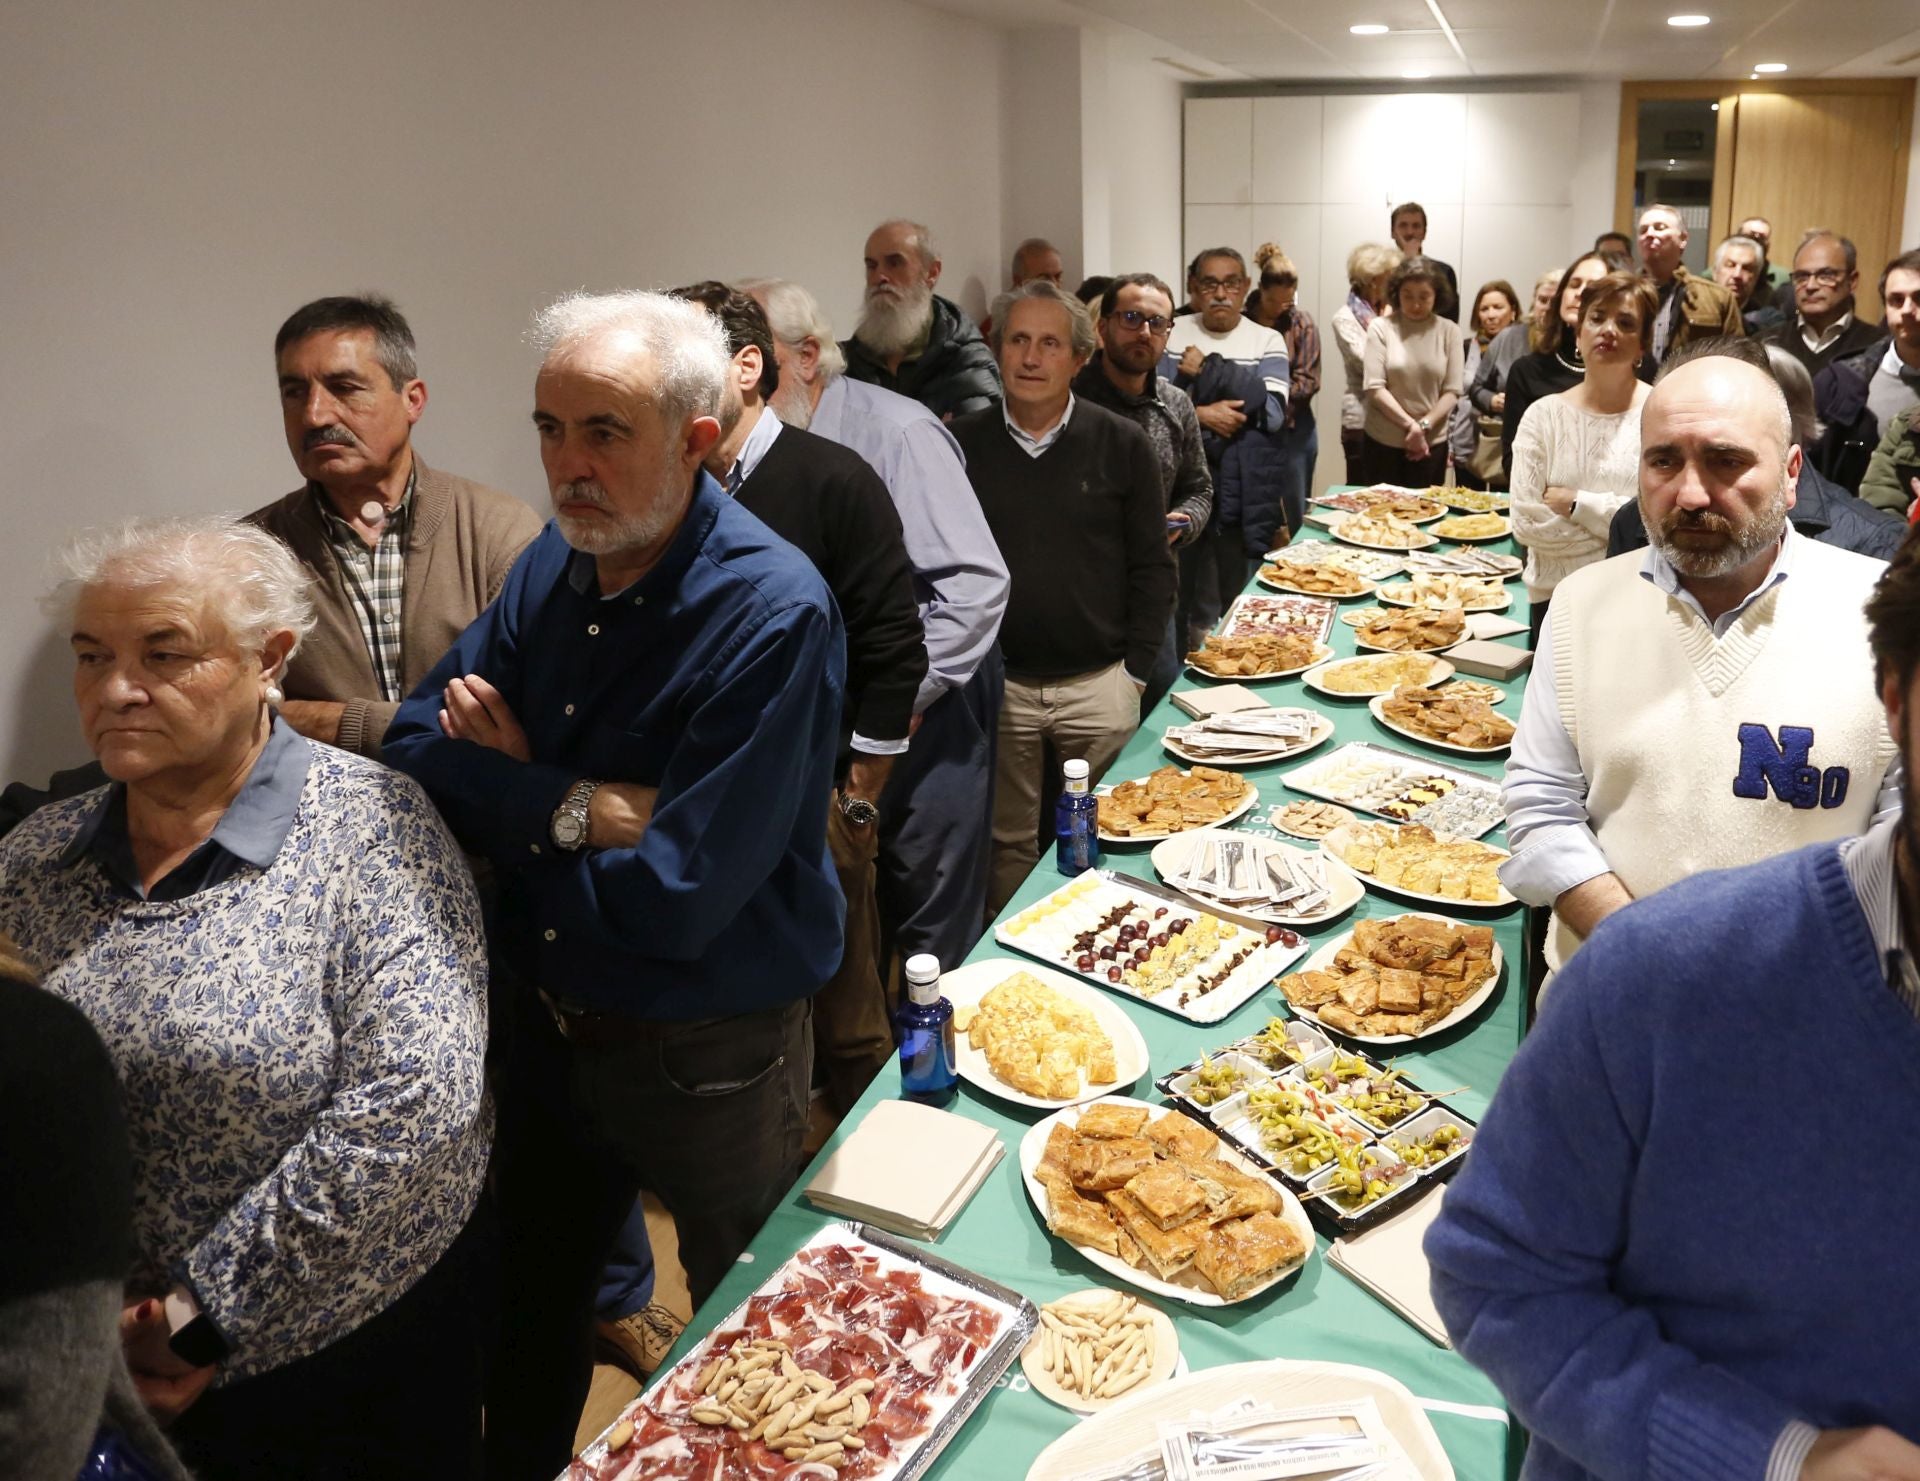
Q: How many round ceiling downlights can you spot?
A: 4